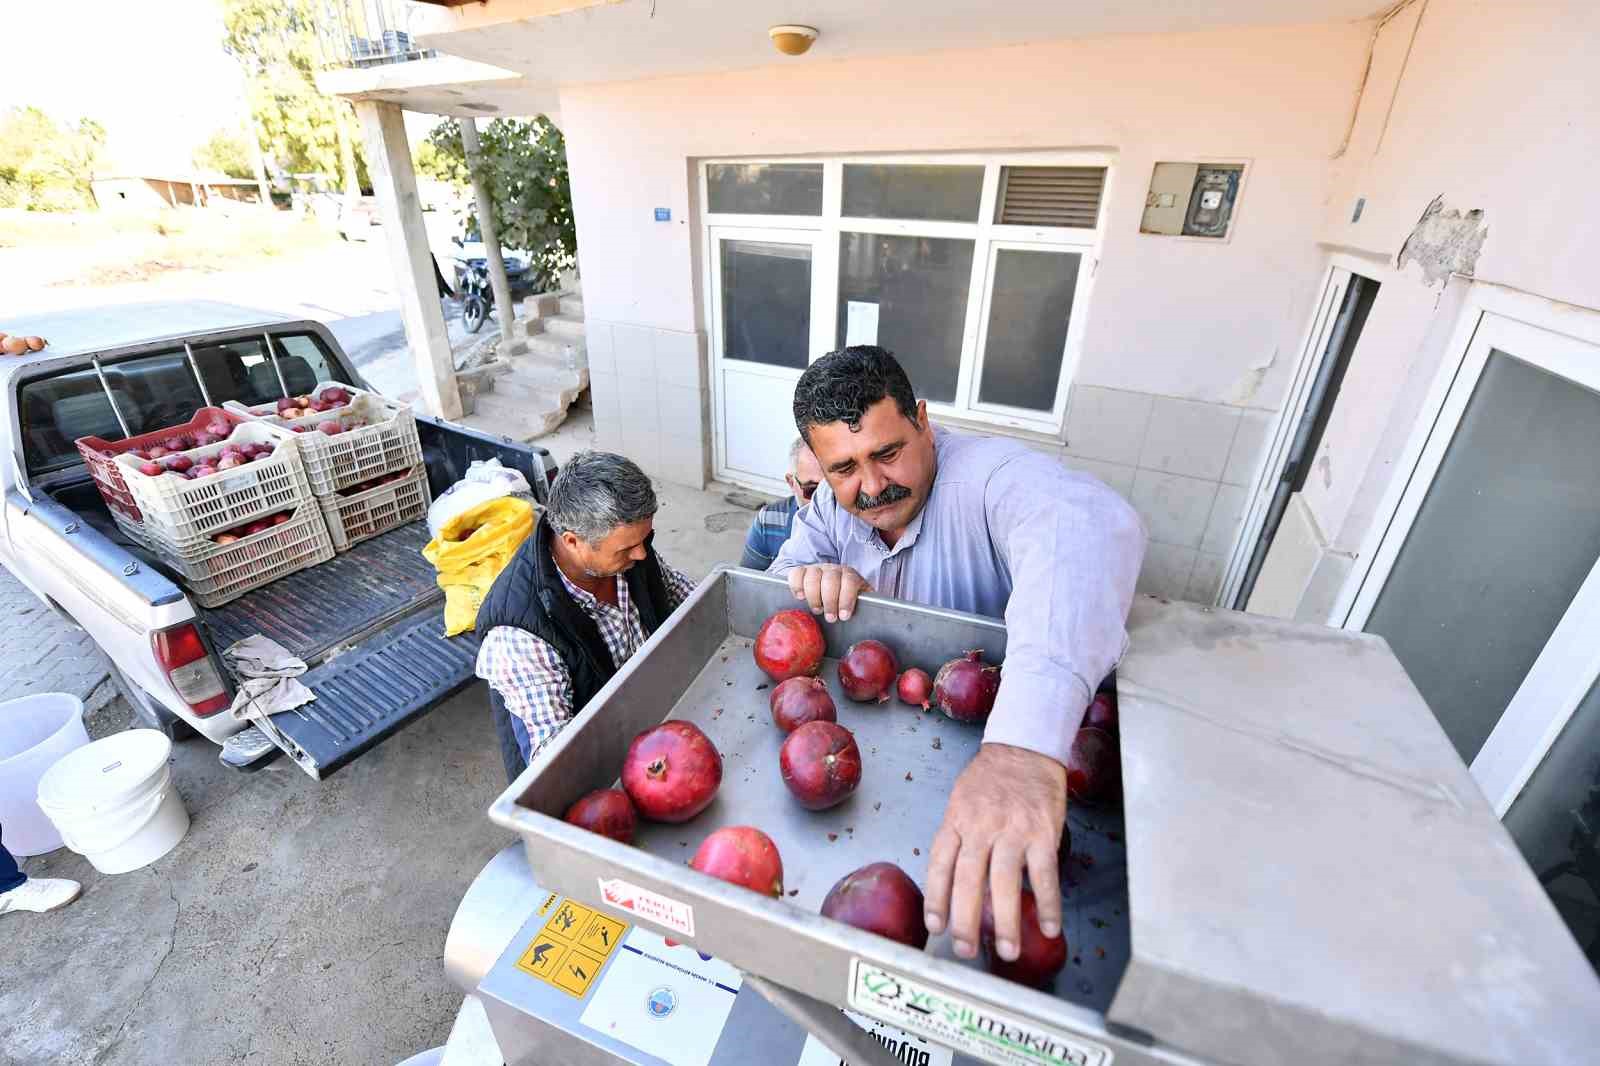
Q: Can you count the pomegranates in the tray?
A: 13